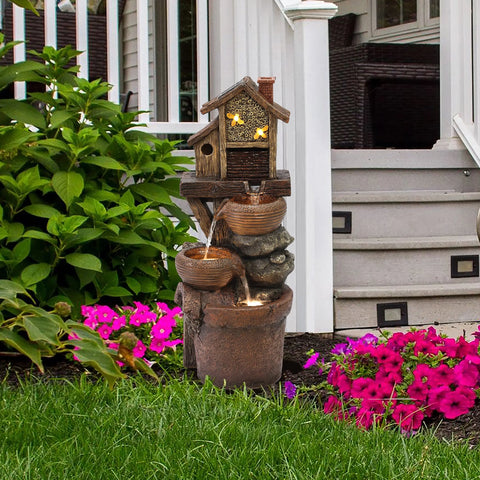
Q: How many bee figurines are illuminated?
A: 2